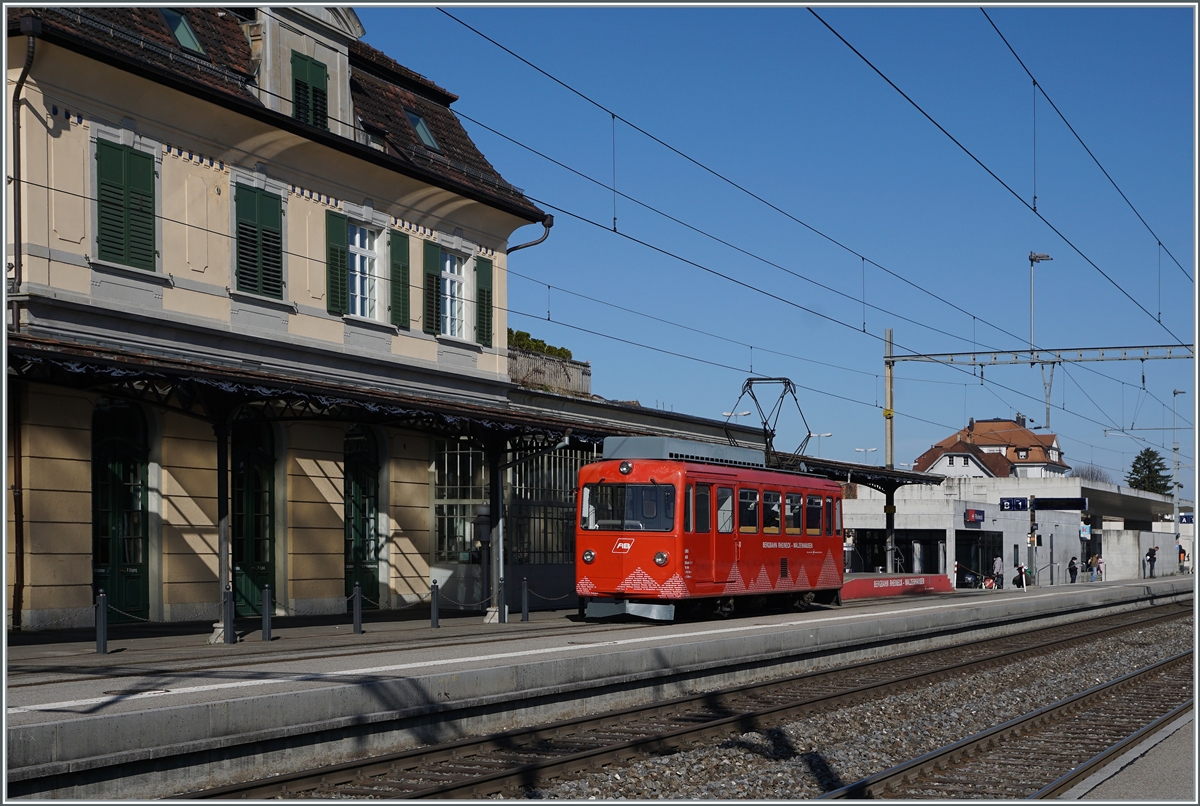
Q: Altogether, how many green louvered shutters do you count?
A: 10